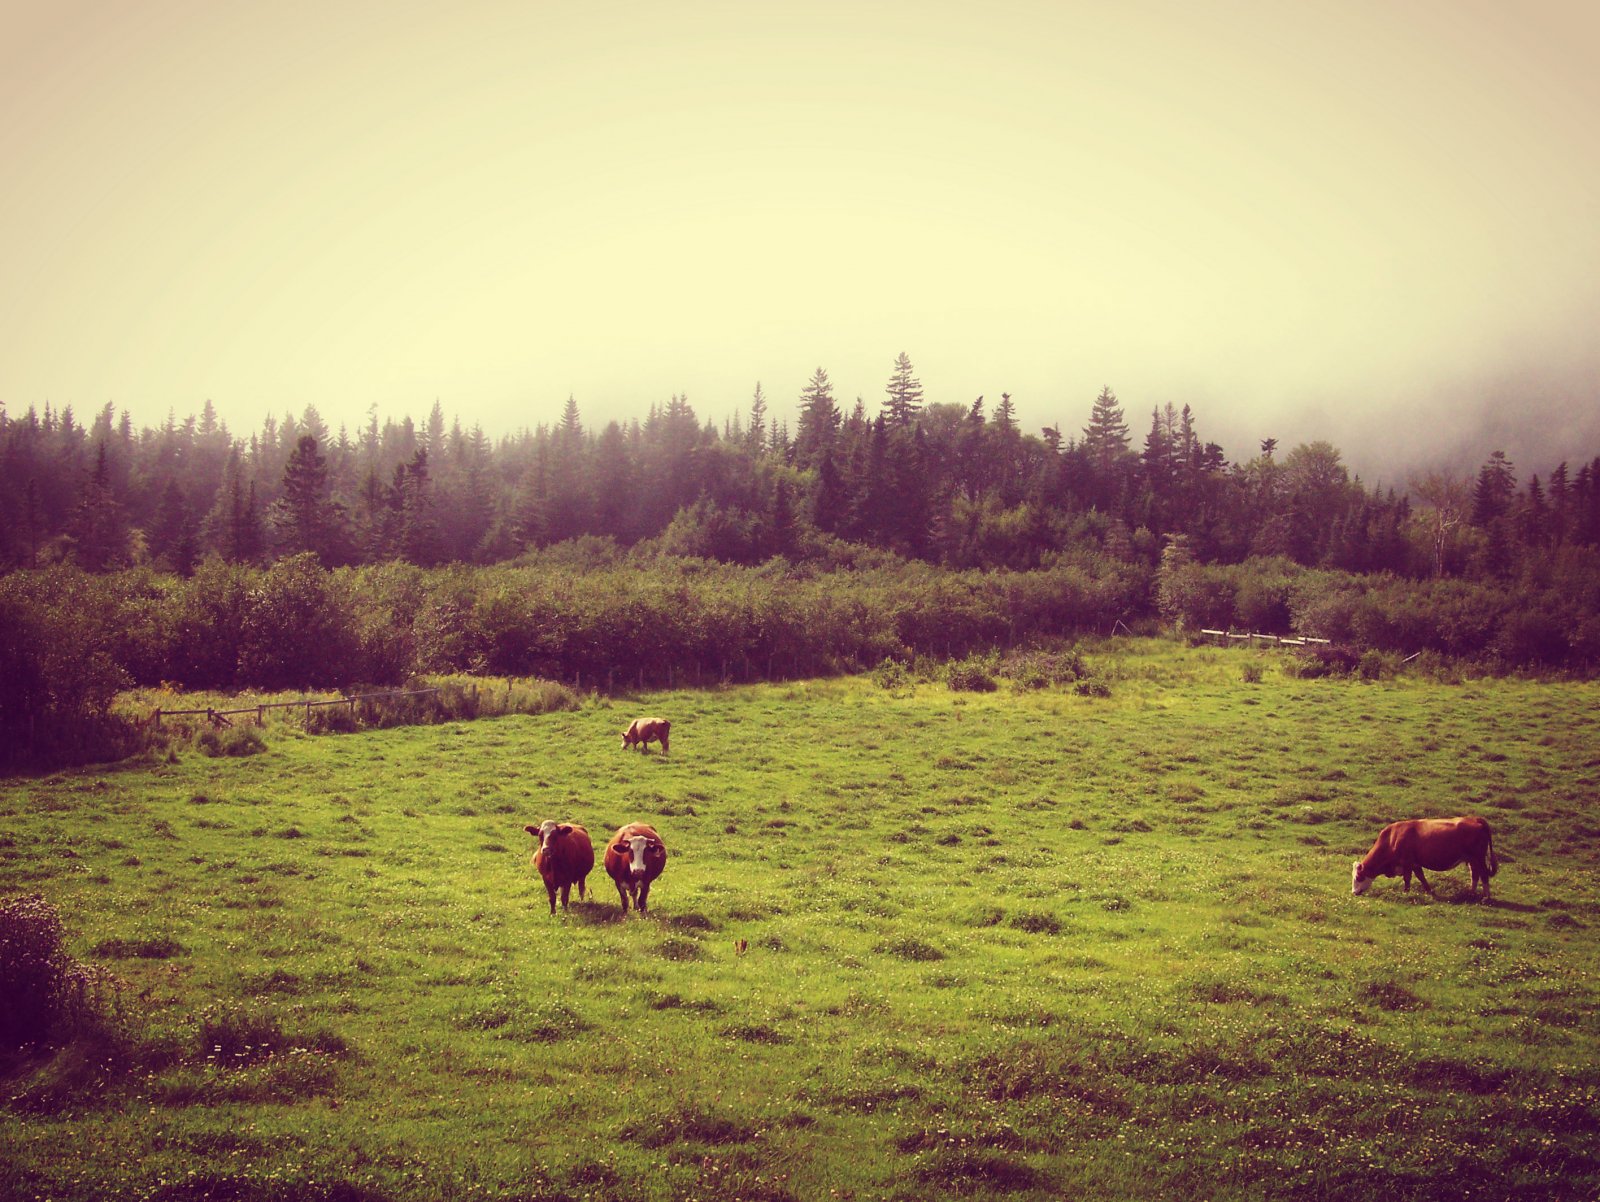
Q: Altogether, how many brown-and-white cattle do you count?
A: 4